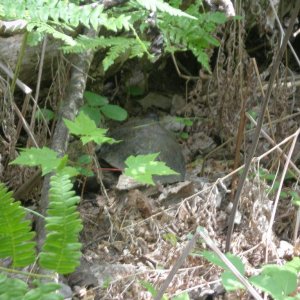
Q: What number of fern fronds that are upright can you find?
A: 2